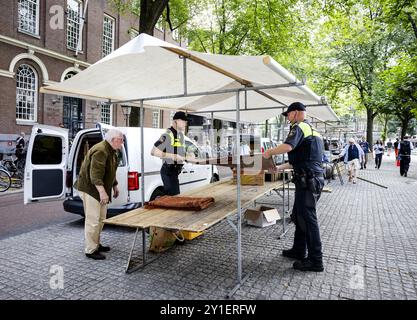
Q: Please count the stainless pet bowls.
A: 0